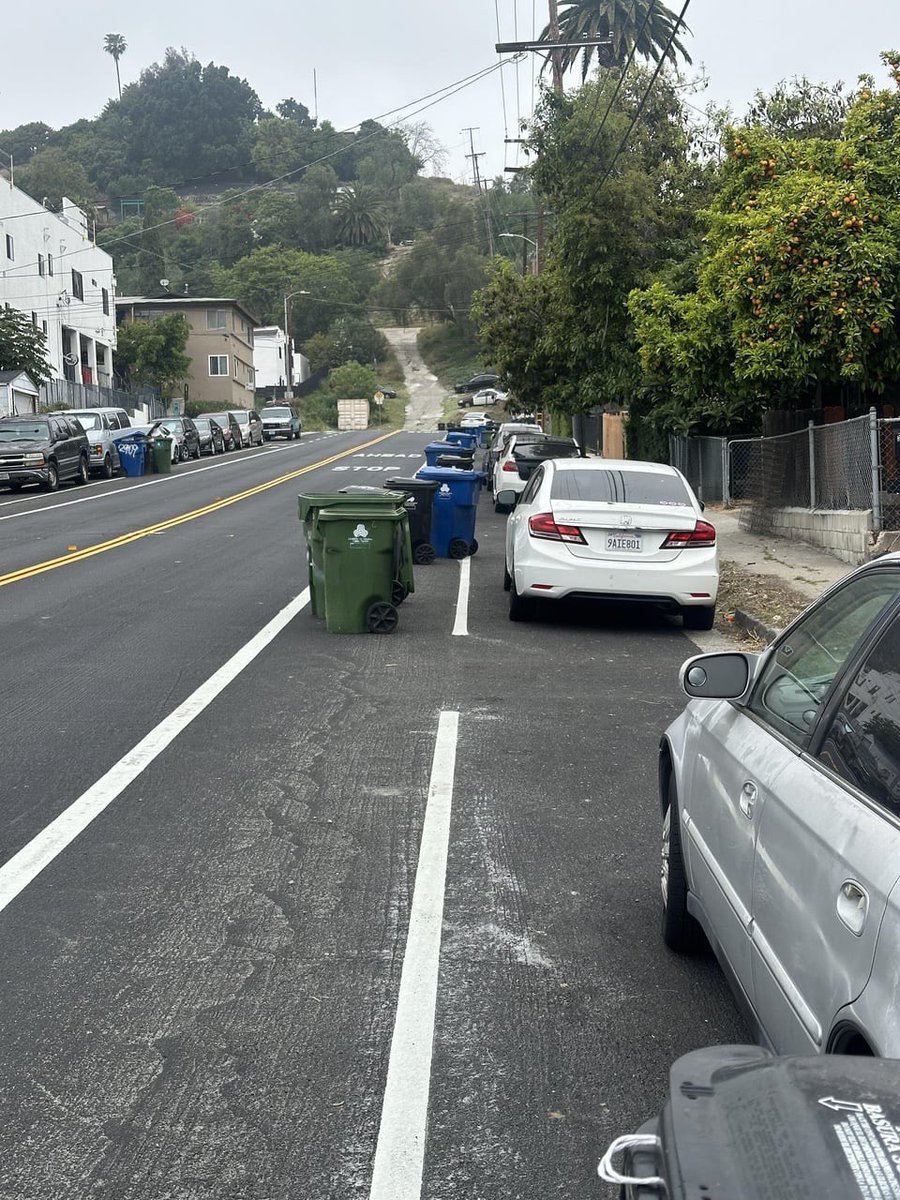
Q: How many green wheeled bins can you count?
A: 4